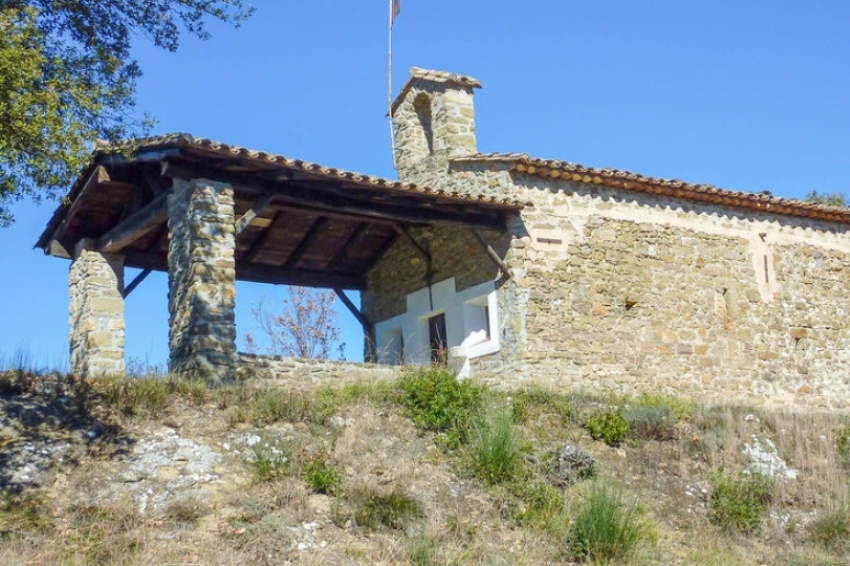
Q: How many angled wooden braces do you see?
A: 5